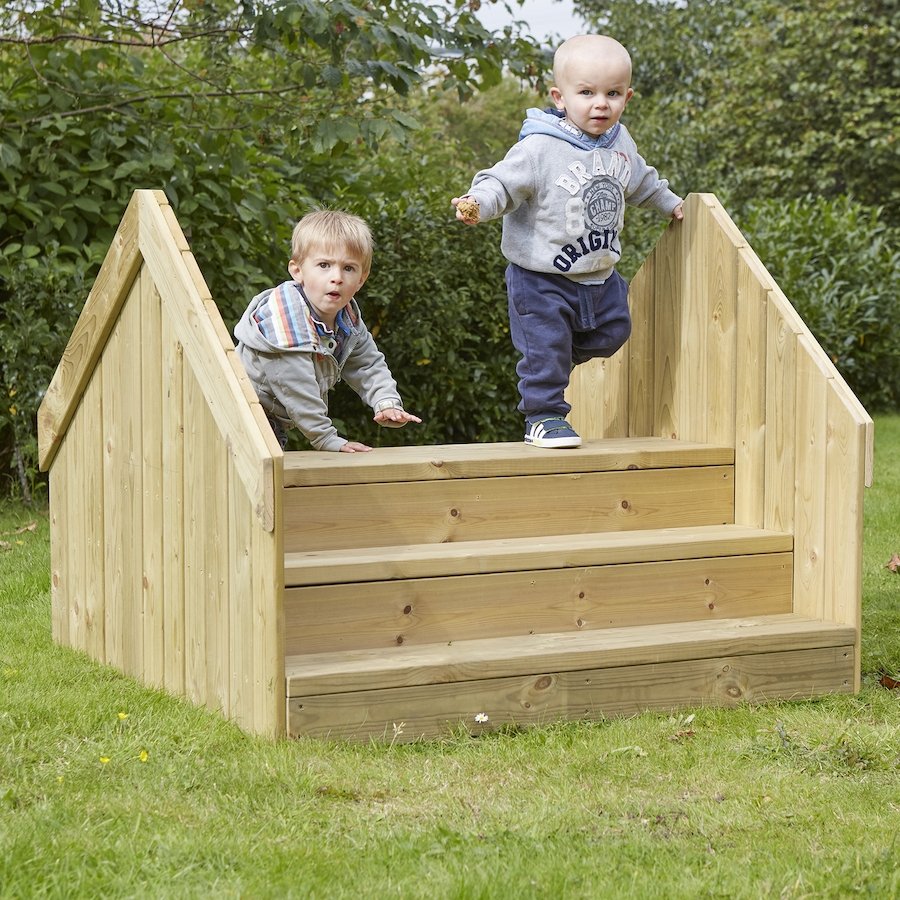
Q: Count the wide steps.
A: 3